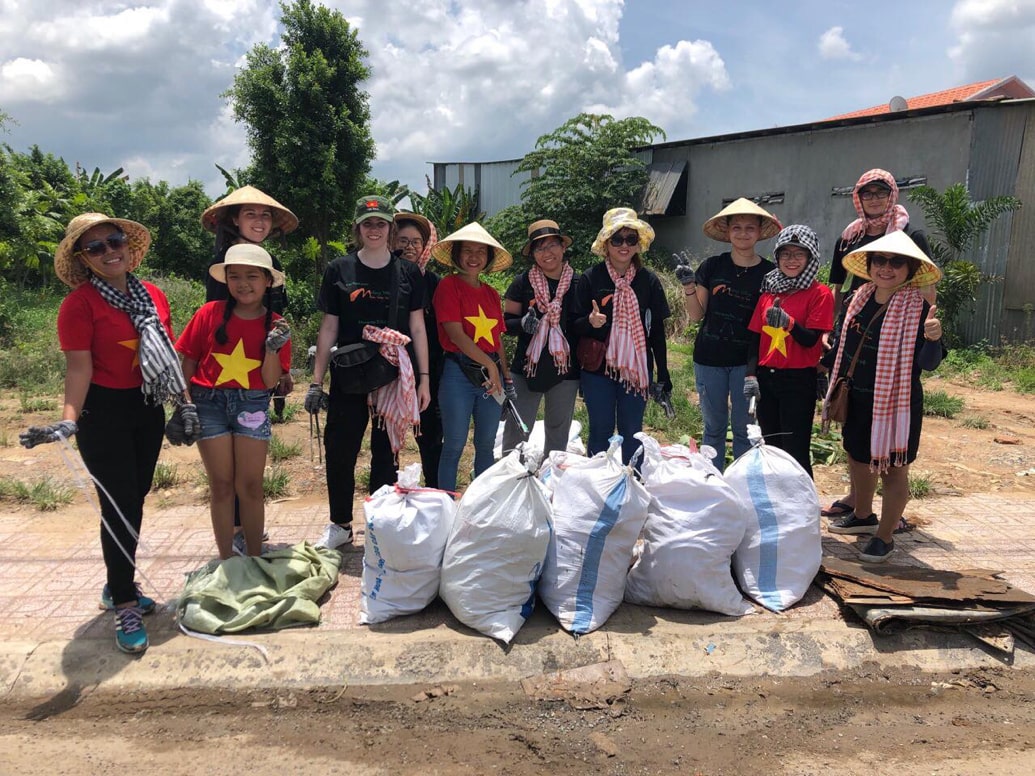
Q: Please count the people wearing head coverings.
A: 12